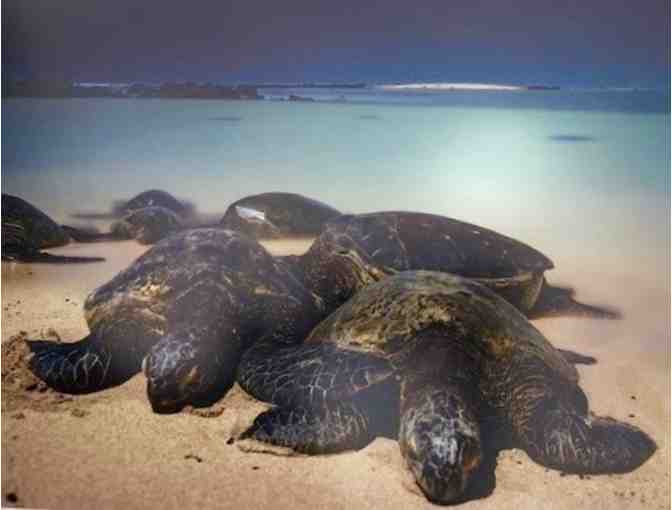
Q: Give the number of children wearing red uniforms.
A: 0